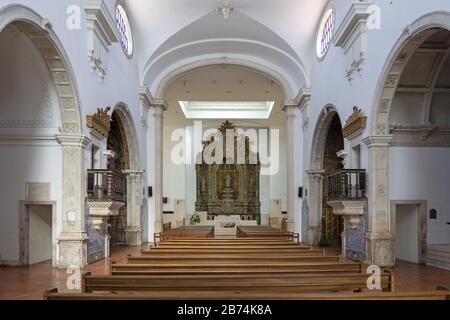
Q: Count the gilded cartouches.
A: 2